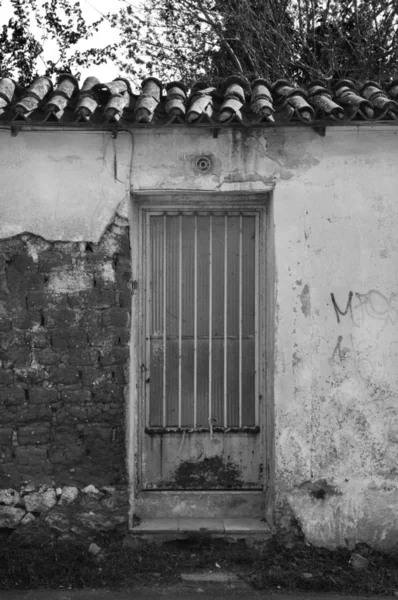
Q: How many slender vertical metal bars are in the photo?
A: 6